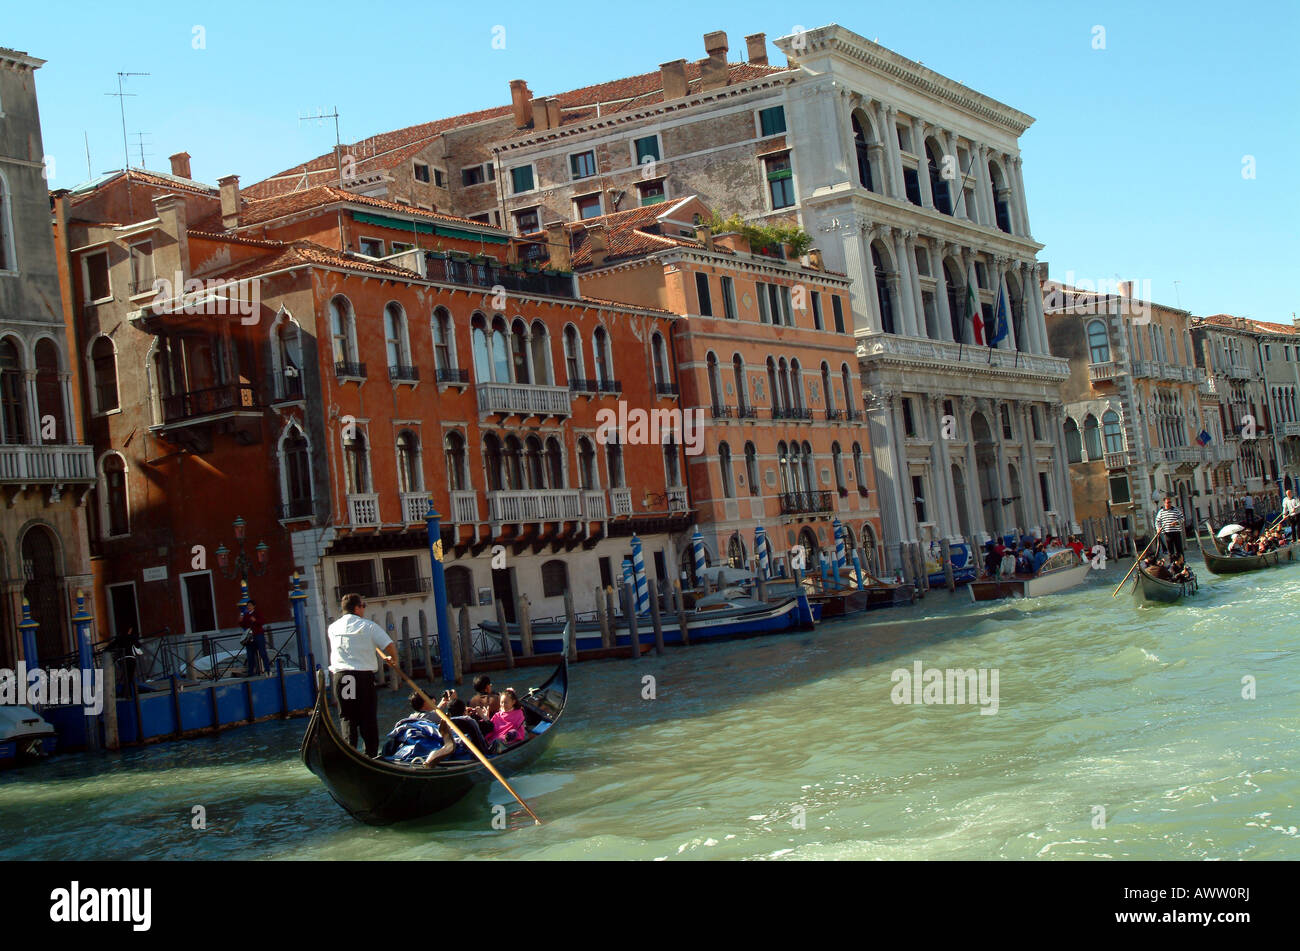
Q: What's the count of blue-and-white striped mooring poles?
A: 5